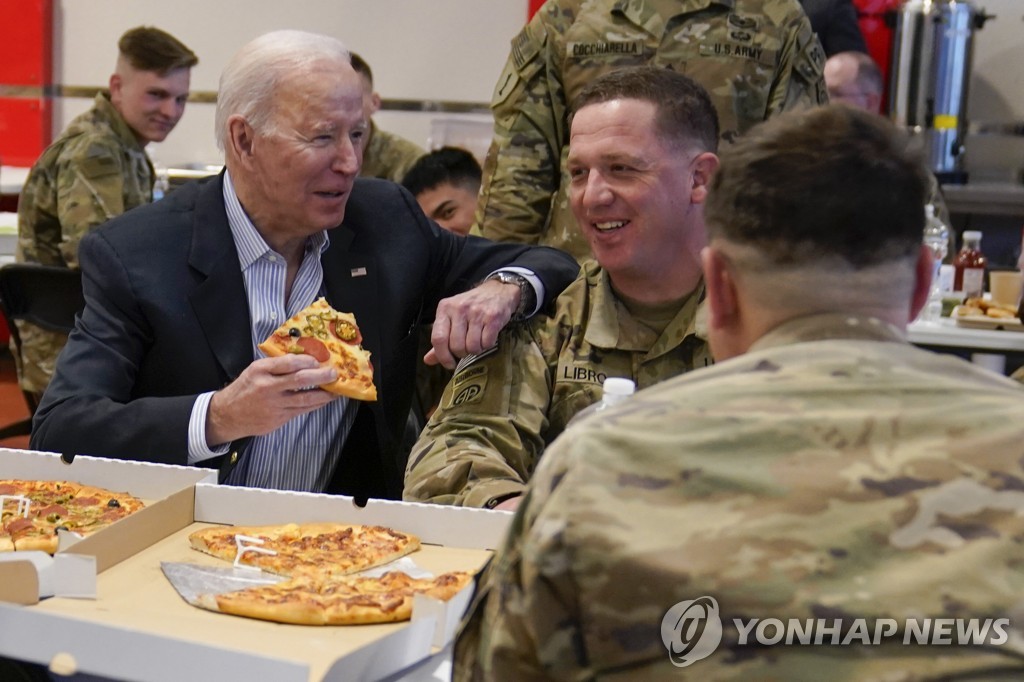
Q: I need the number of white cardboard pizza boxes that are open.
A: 2